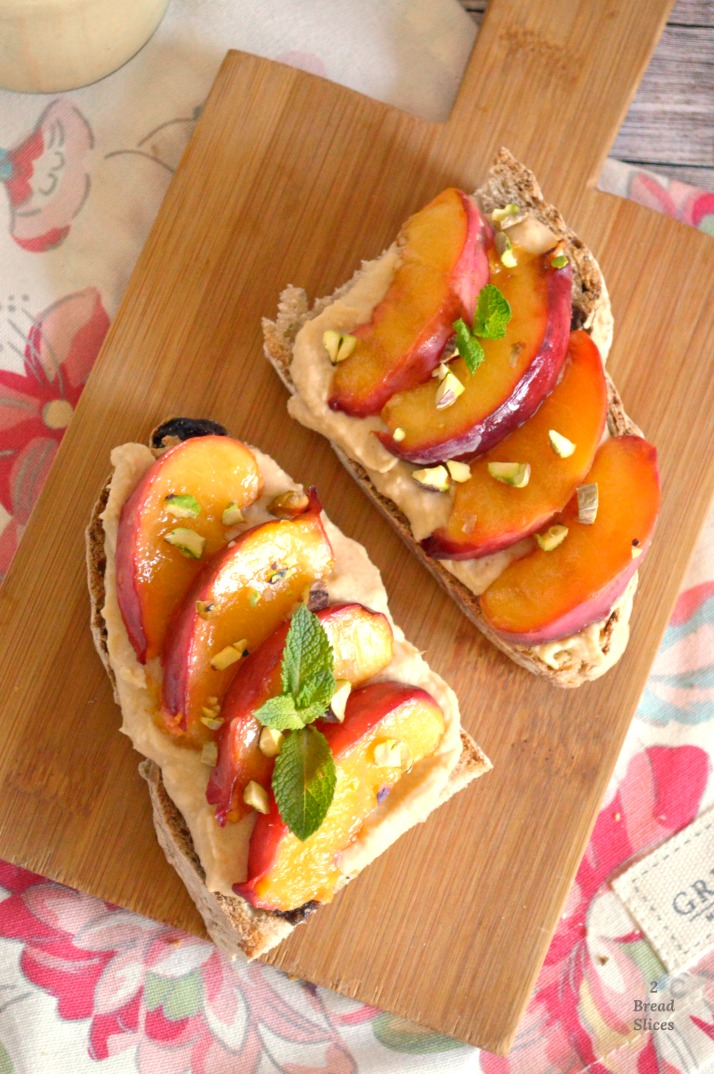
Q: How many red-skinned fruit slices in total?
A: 8